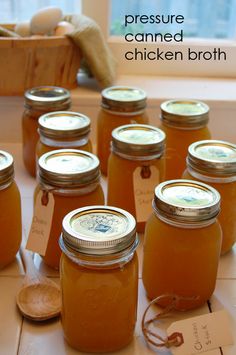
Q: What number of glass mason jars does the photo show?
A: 10